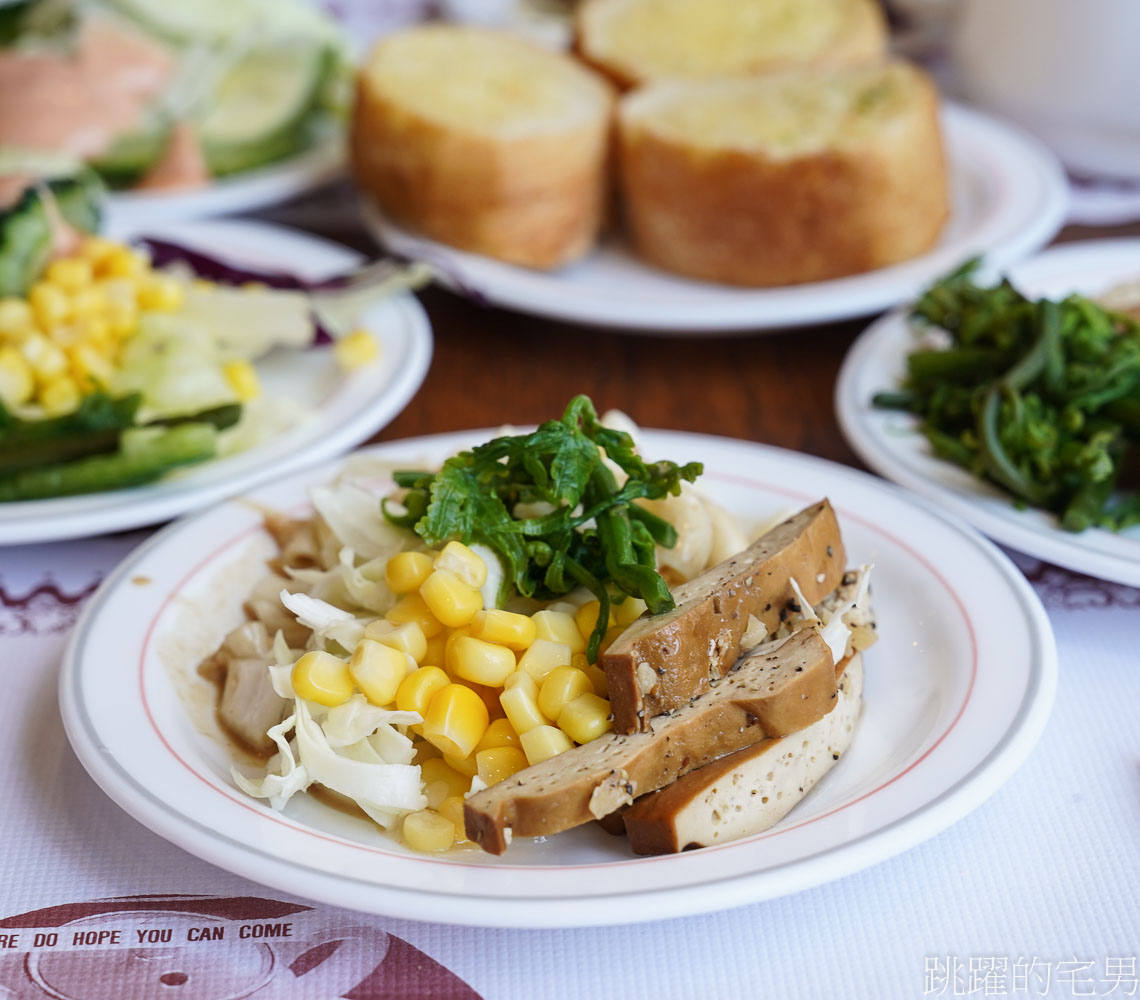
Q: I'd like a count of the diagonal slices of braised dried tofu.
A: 3